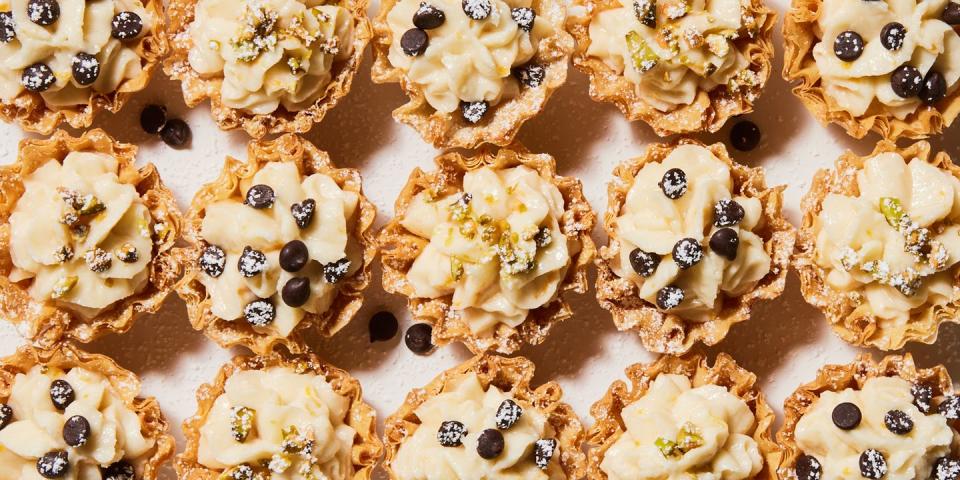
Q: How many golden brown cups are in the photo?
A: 15